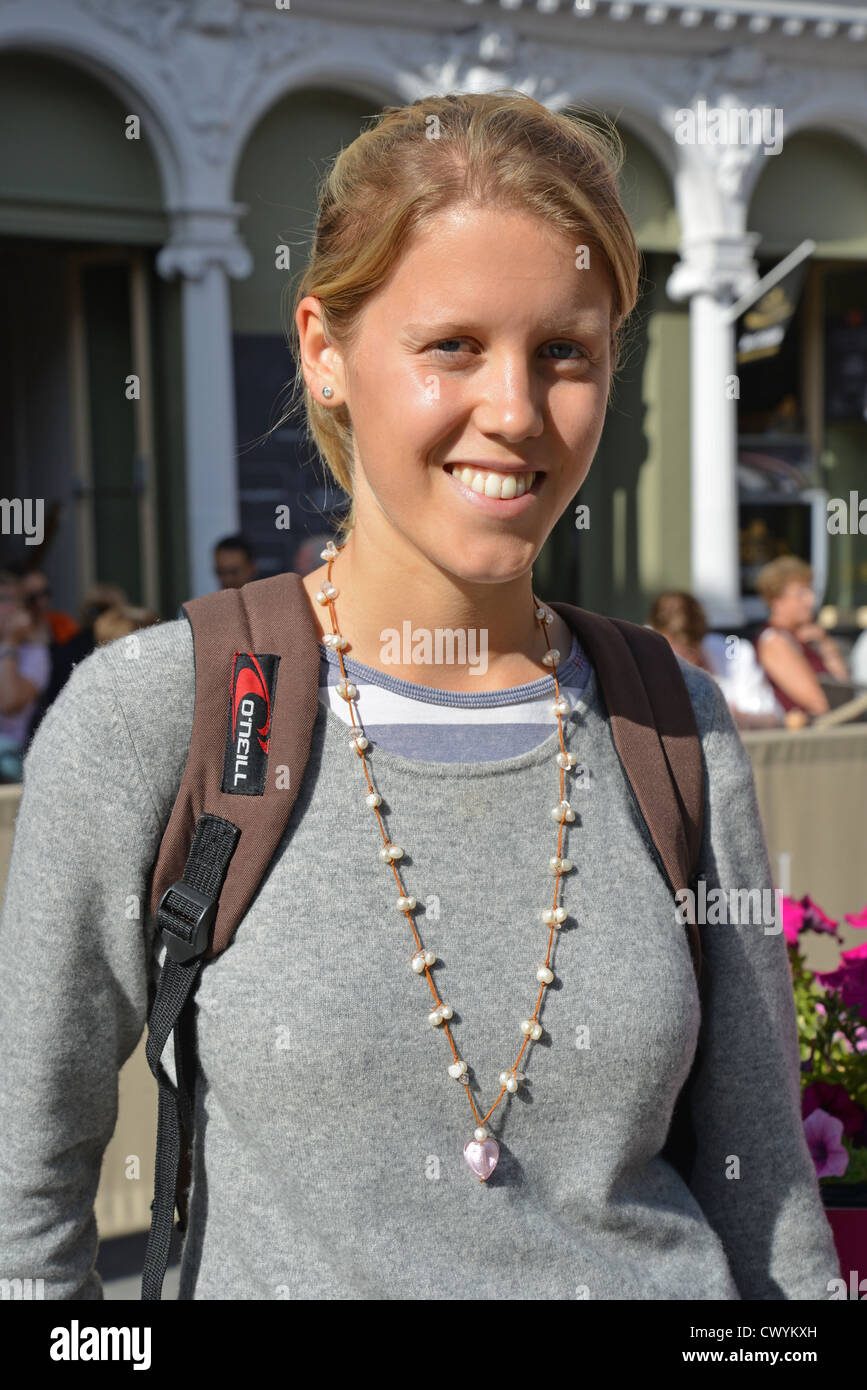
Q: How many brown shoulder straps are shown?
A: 2